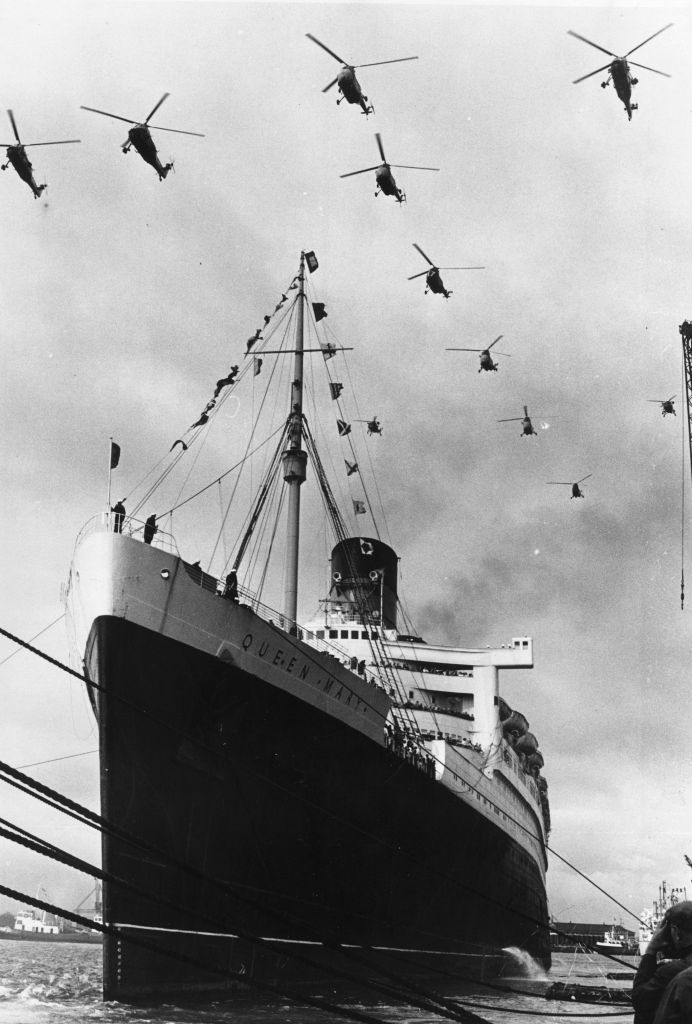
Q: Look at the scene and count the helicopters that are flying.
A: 11